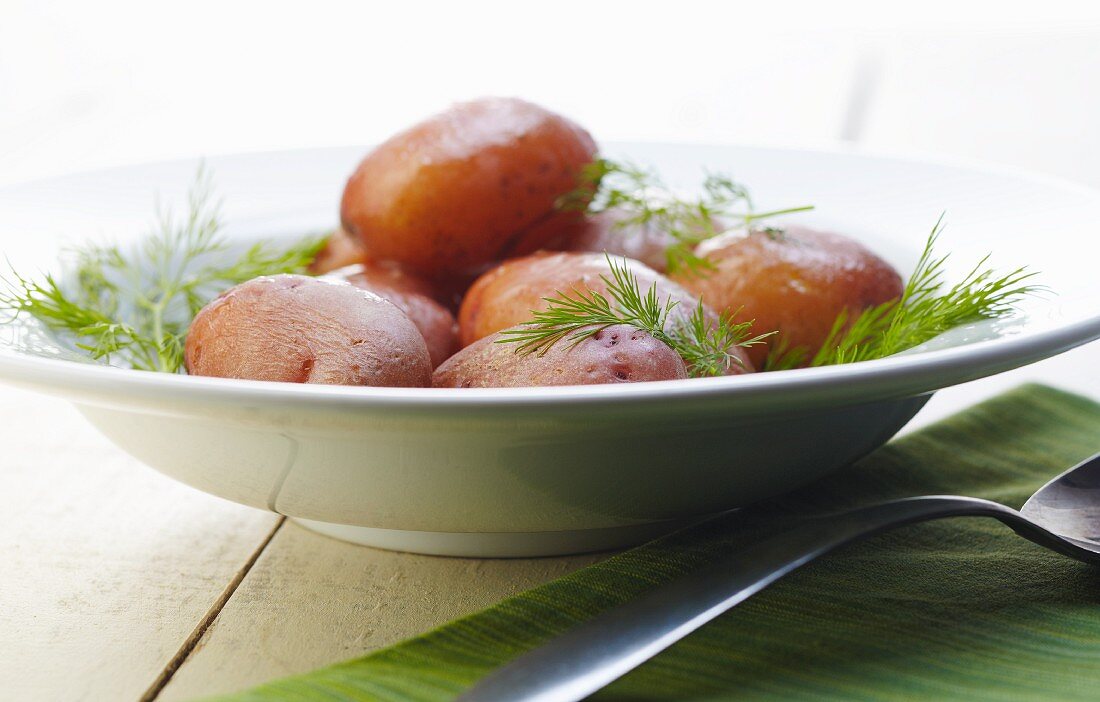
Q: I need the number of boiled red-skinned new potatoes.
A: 8